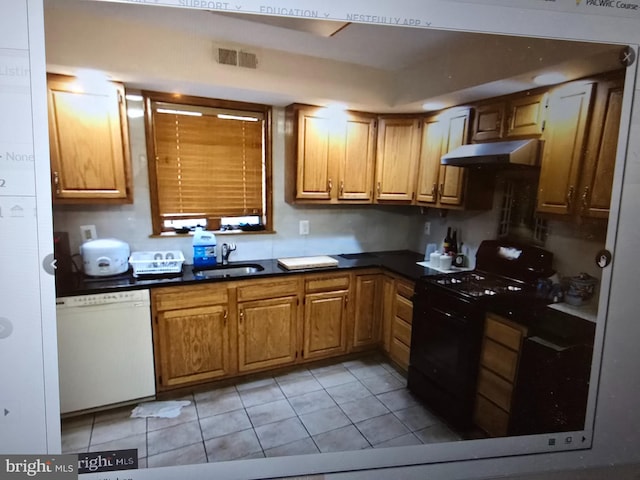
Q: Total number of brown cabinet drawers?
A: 11